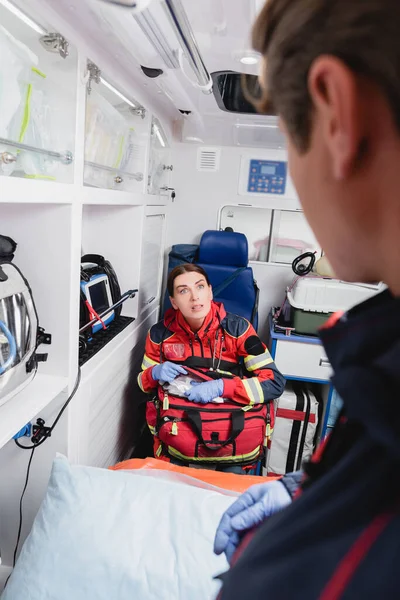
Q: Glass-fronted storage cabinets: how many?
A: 3